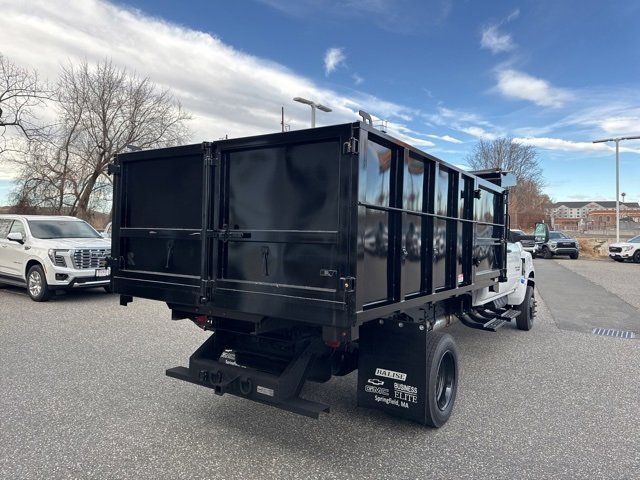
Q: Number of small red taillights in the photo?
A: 2